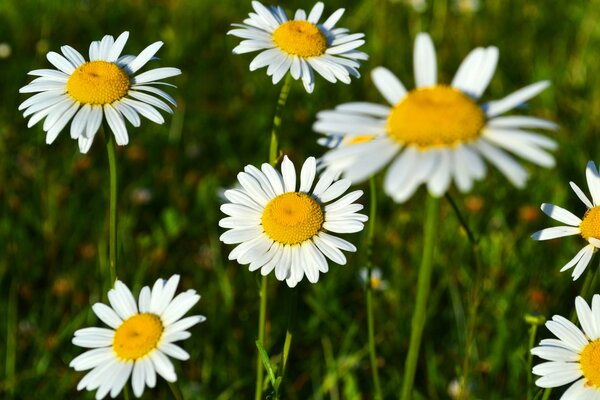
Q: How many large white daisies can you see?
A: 7